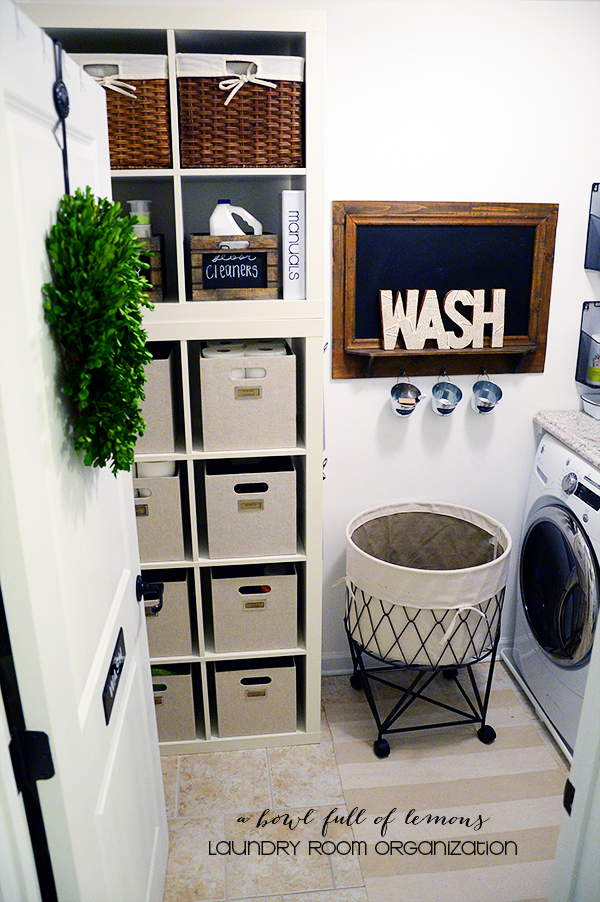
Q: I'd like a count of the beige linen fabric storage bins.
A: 8